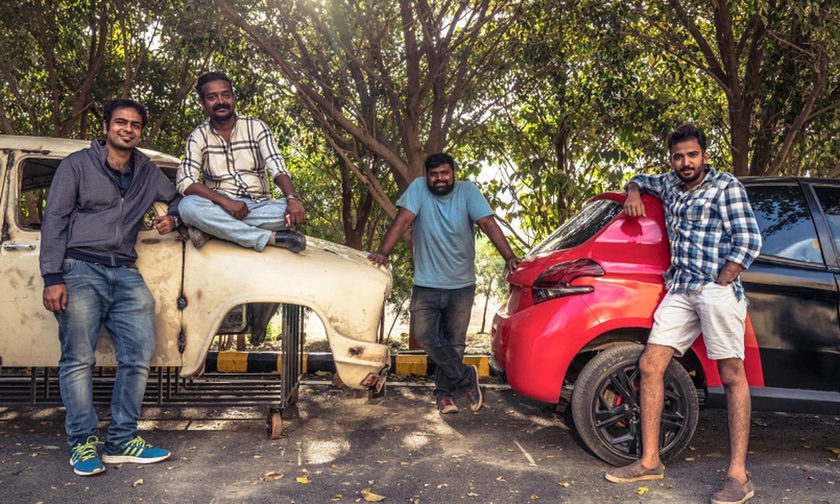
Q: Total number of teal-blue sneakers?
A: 2